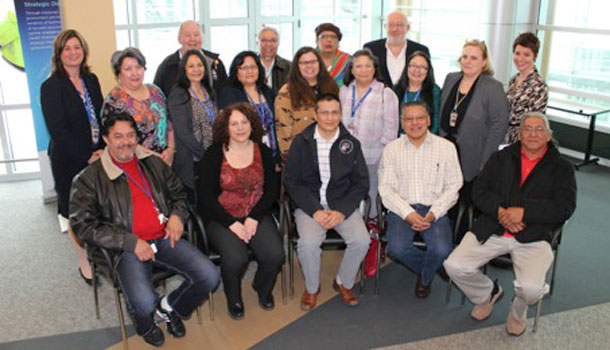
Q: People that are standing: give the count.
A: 13